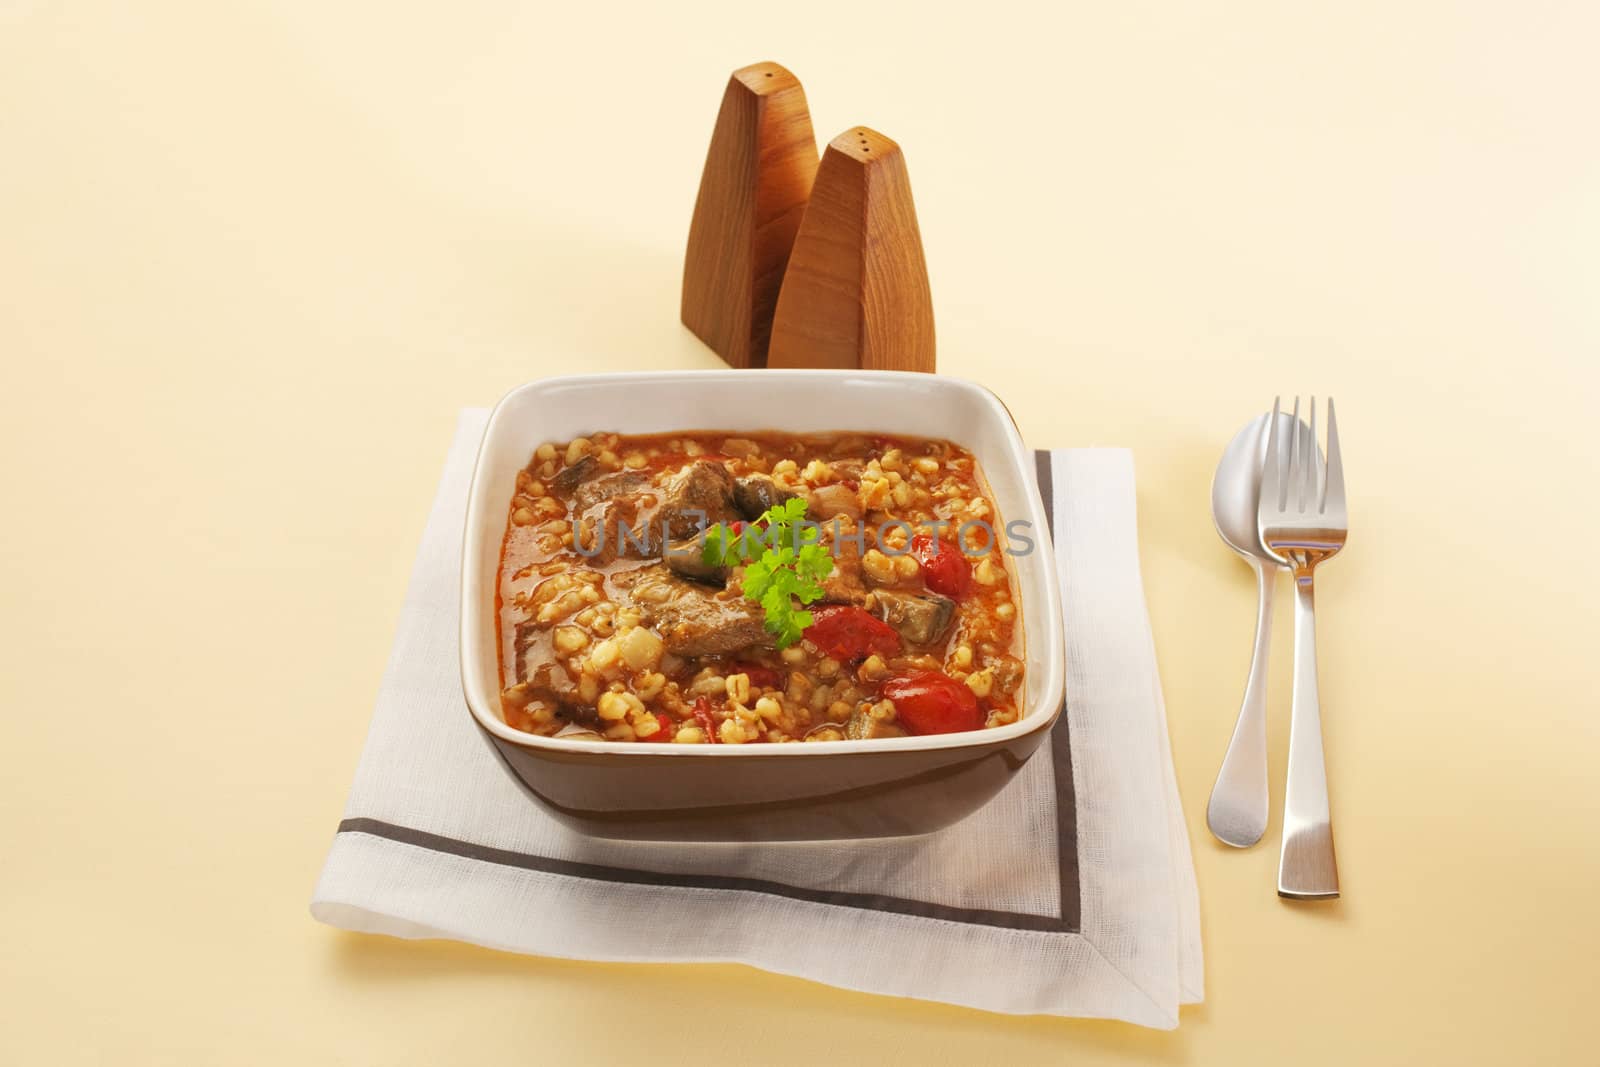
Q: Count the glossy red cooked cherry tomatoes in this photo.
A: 3